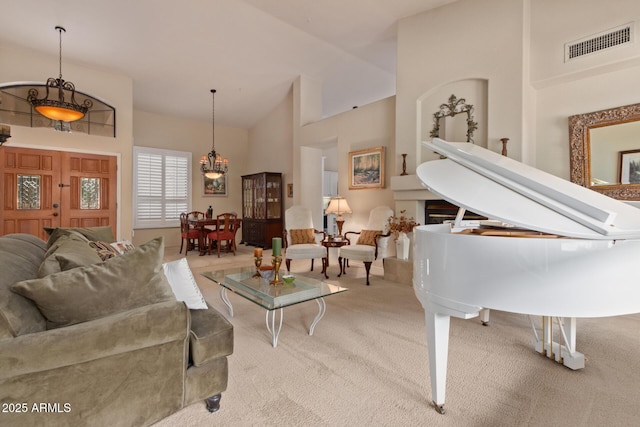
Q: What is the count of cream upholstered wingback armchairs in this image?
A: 2